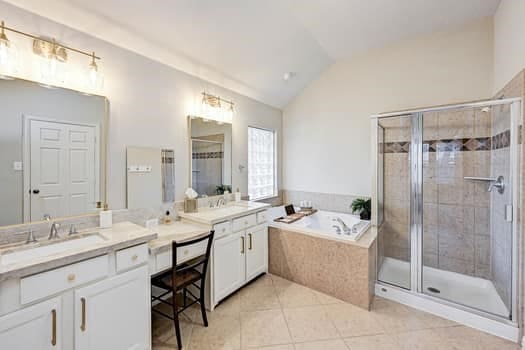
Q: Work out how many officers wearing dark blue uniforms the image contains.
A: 0